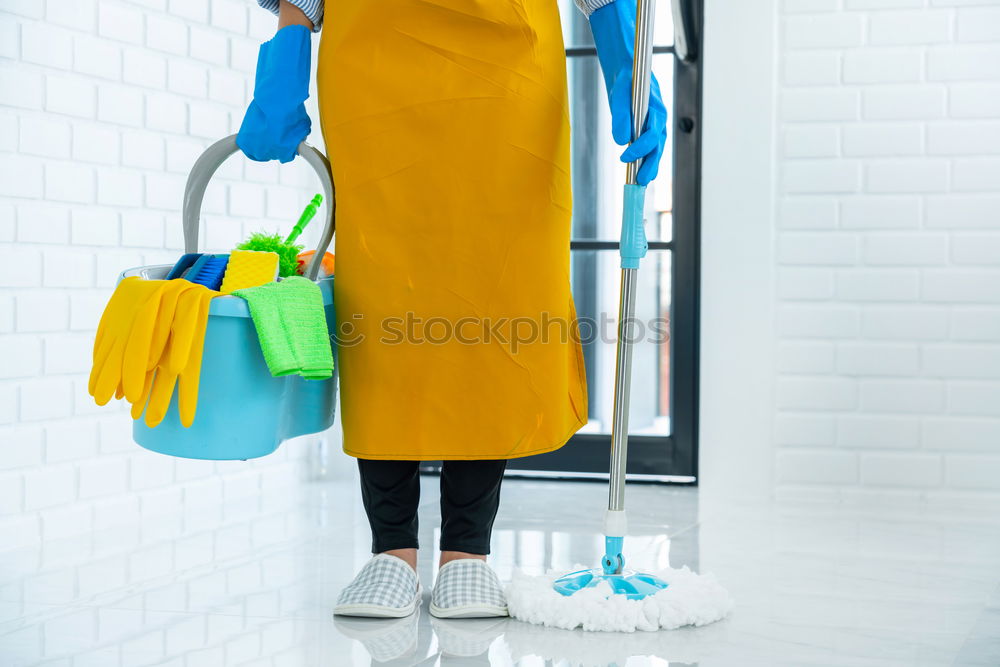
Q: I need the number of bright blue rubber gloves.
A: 2